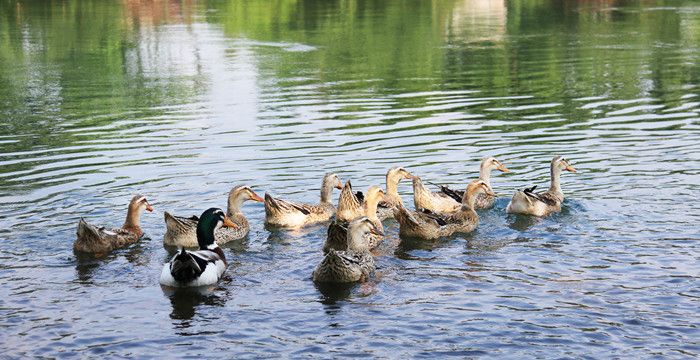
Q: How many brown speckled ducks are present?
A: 9